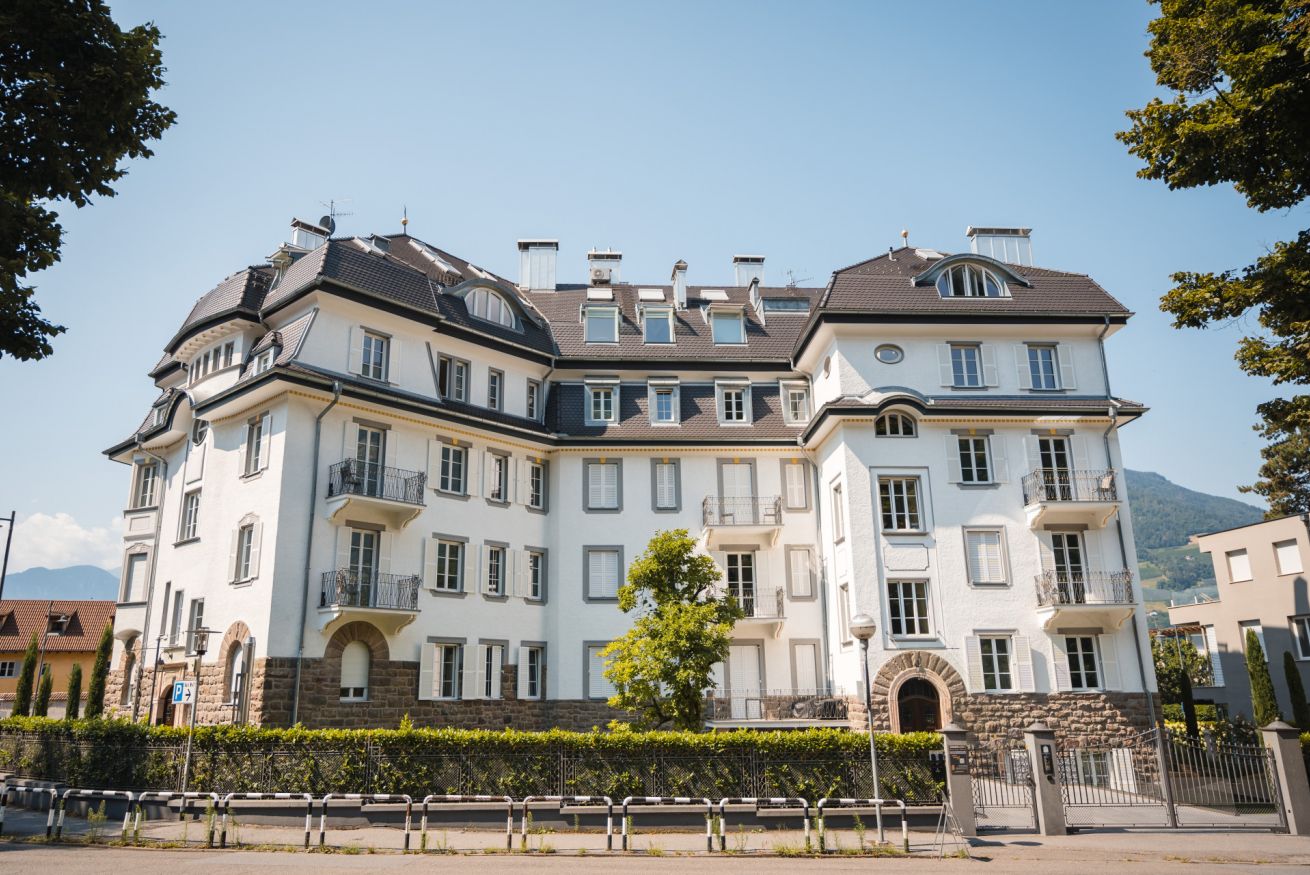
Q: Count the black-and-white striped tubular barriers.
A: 10